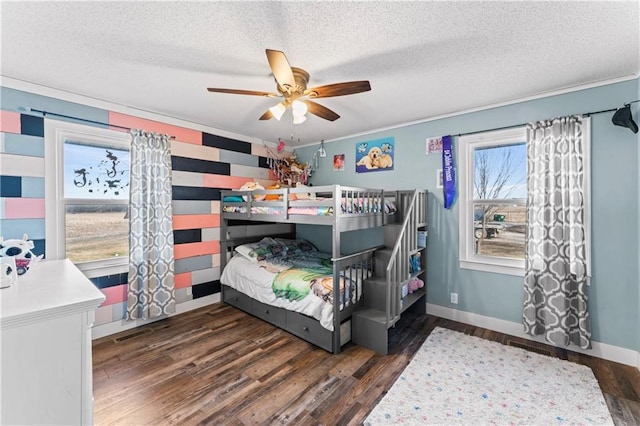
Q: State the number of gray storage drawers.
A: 3